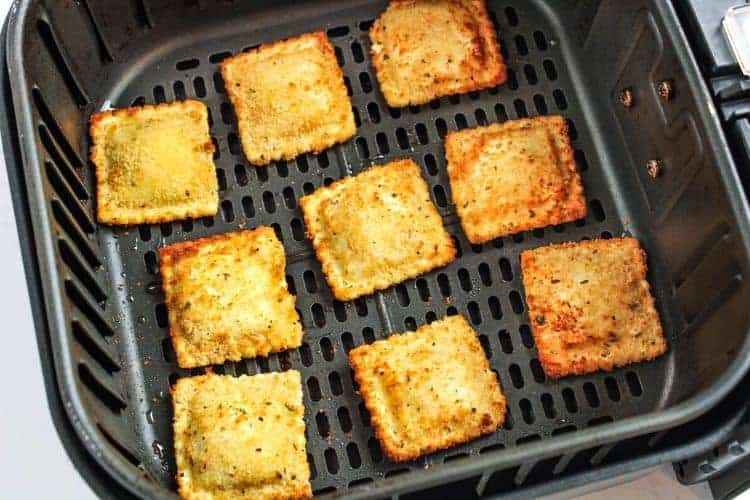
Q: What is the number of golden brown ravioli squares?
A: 9